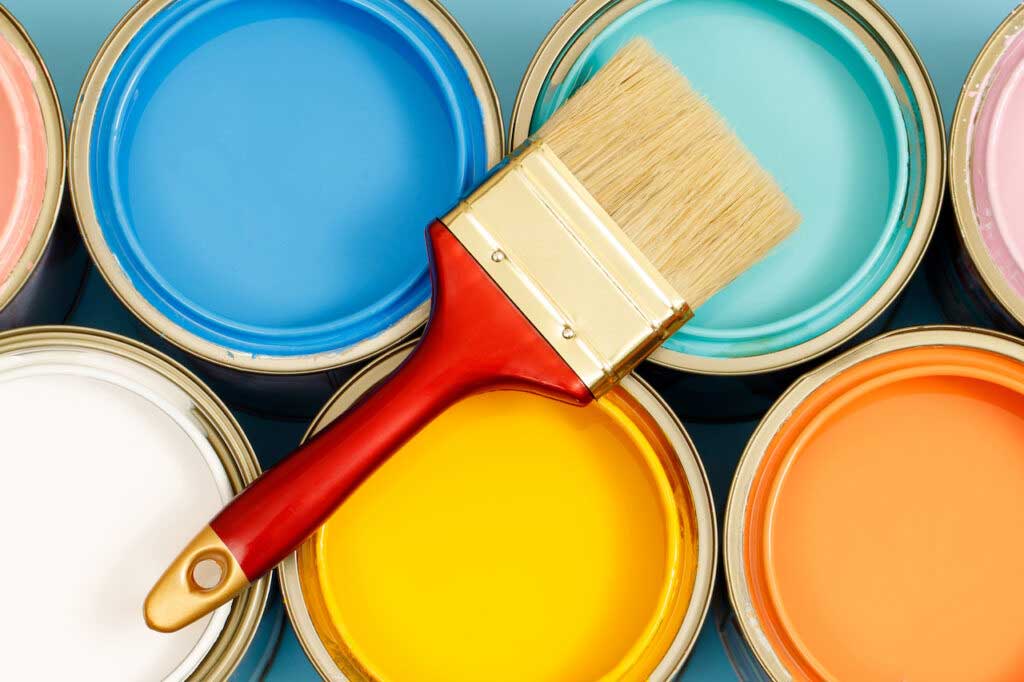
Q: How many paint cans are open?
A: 7